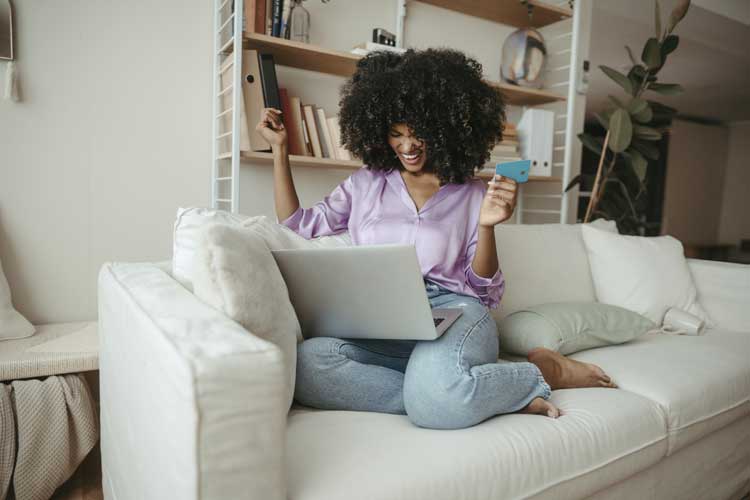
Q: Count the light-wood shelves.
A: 3